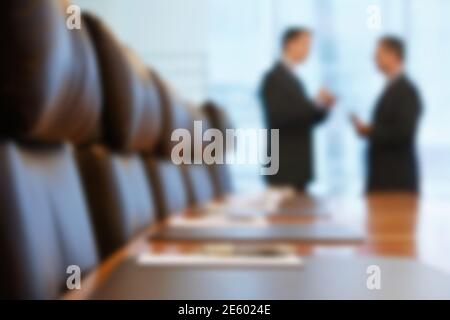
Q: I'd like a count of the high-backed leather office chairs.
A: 5